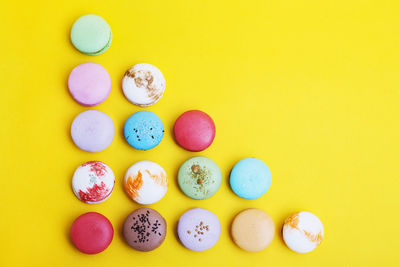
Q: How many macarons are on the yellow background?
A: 15